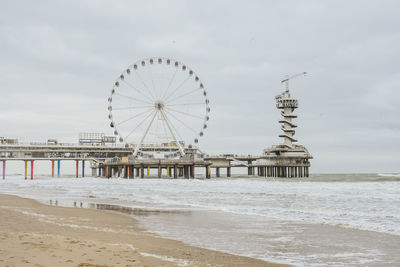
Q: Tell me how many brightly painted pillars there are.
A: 11